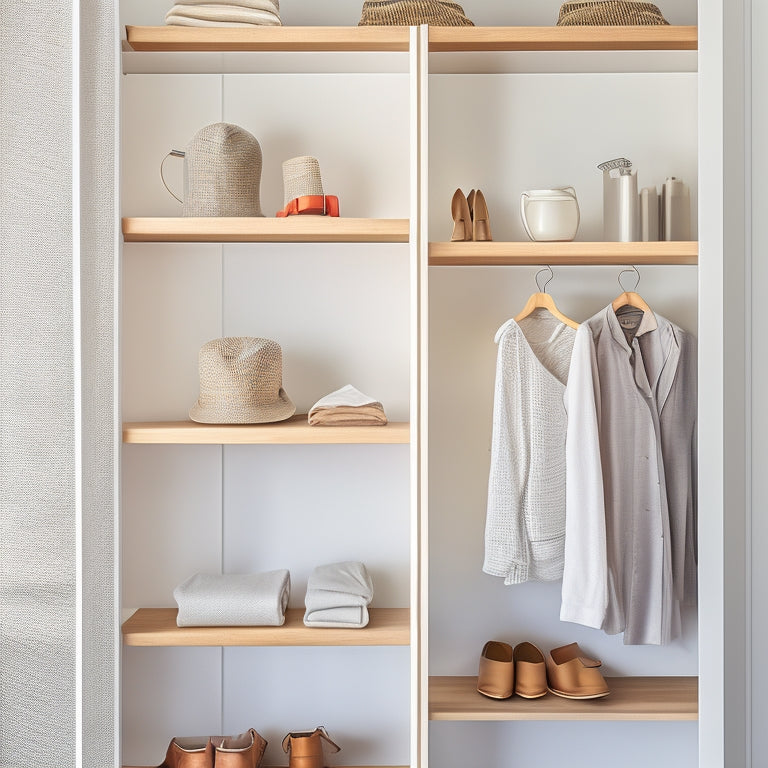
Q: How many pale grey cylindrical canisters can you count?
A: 3